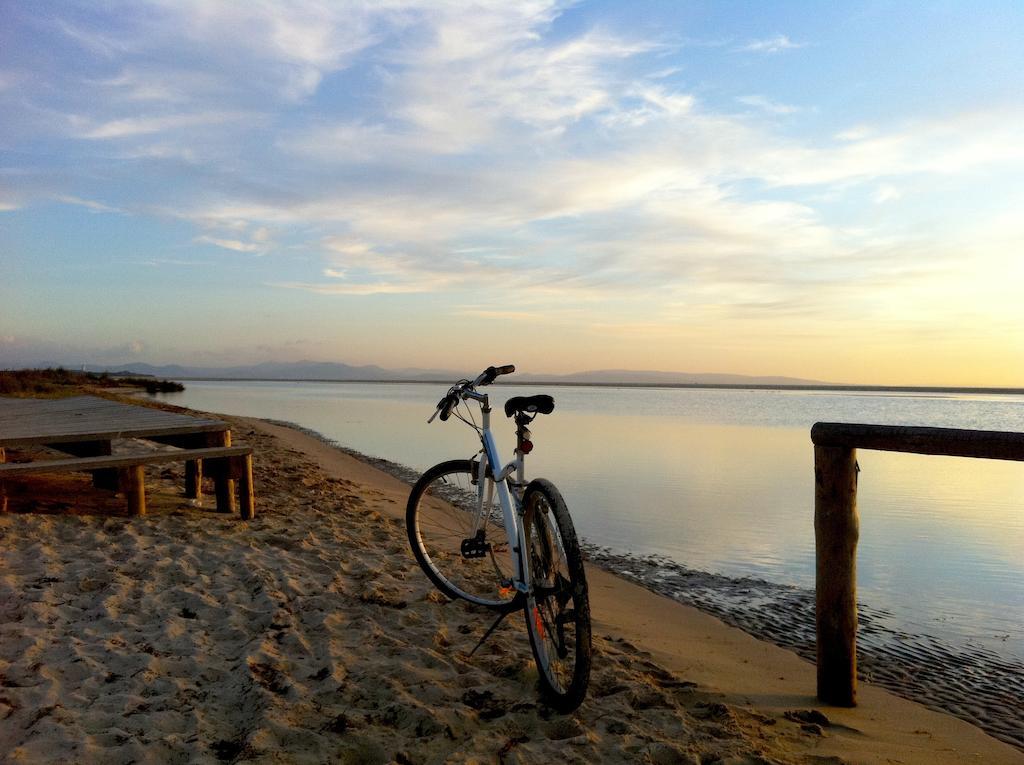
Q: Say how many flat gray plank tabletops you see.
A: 1